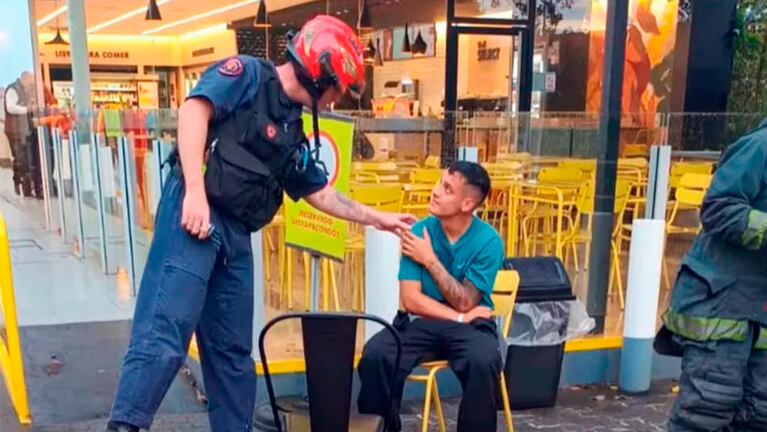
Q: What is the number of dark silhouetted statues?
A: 0